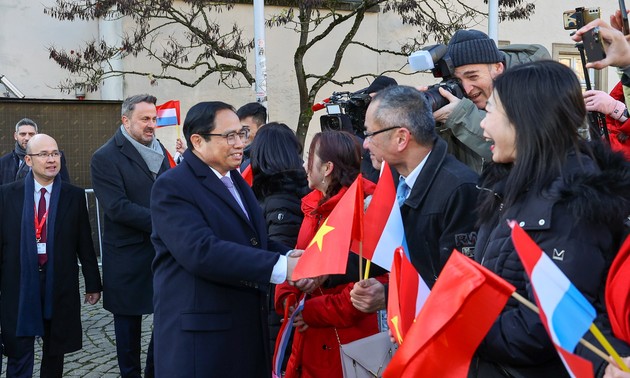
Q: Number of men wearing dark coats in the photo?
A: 5